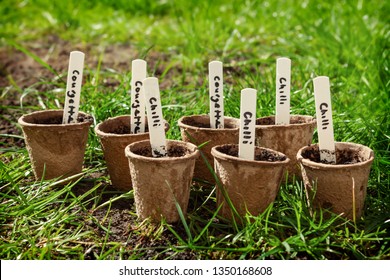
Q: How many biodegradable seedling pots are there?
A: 7